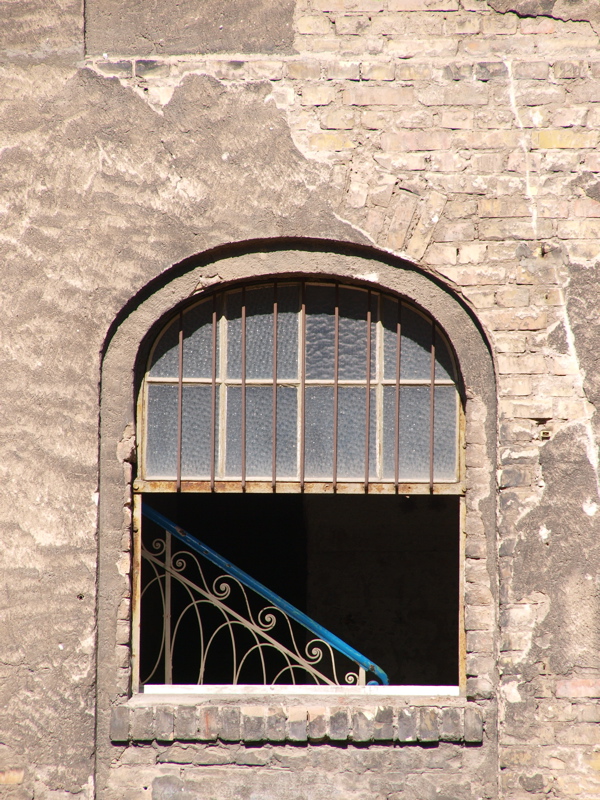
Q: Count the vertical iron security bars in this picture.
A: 9